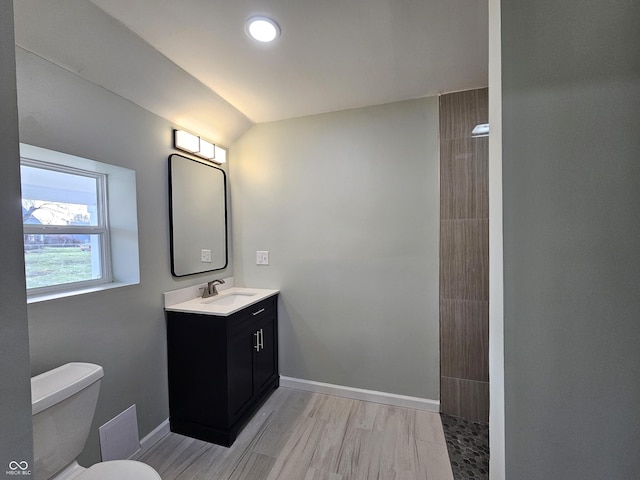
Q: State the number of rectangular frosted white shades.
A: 3